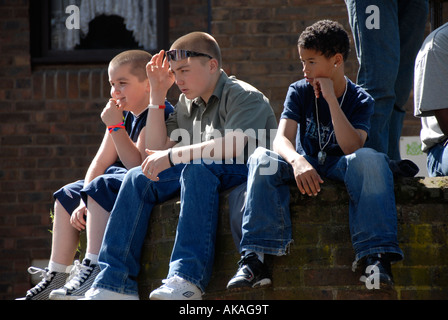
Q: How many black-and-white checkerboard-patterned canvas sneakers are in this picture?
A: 0